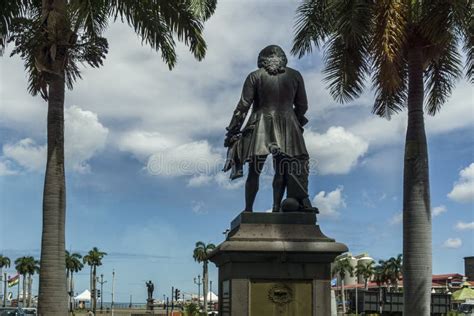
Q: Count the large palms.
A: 2